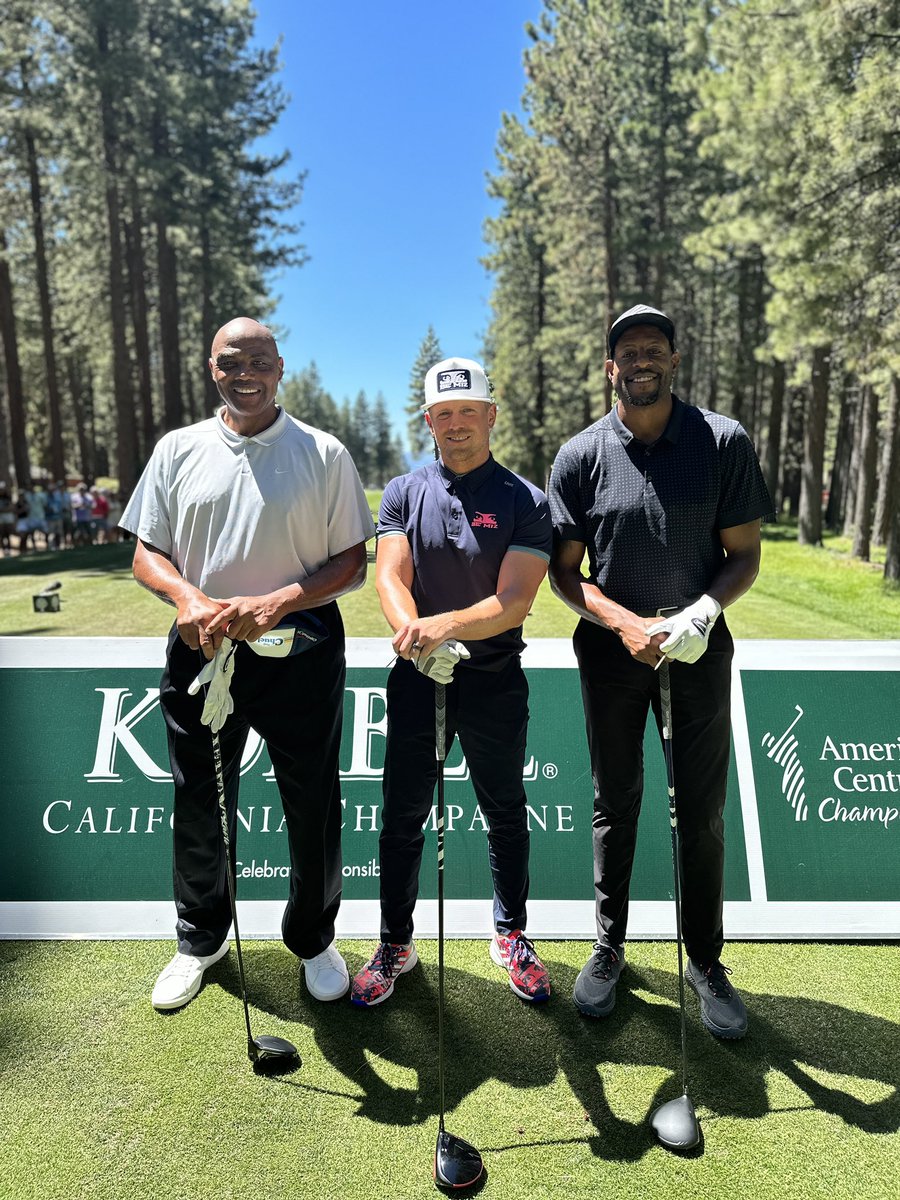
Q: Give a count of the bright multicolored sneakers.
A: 2